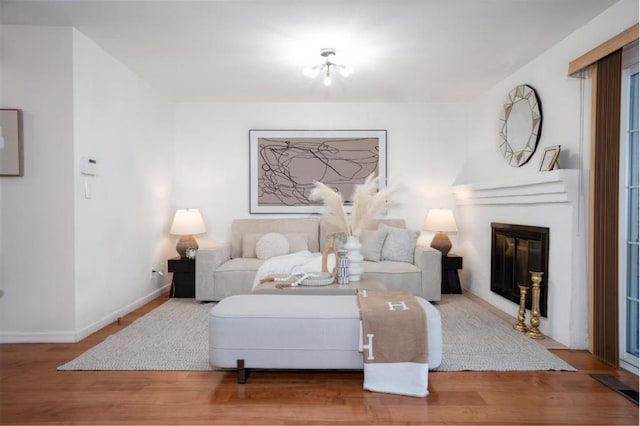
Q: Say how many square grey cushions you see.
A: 2